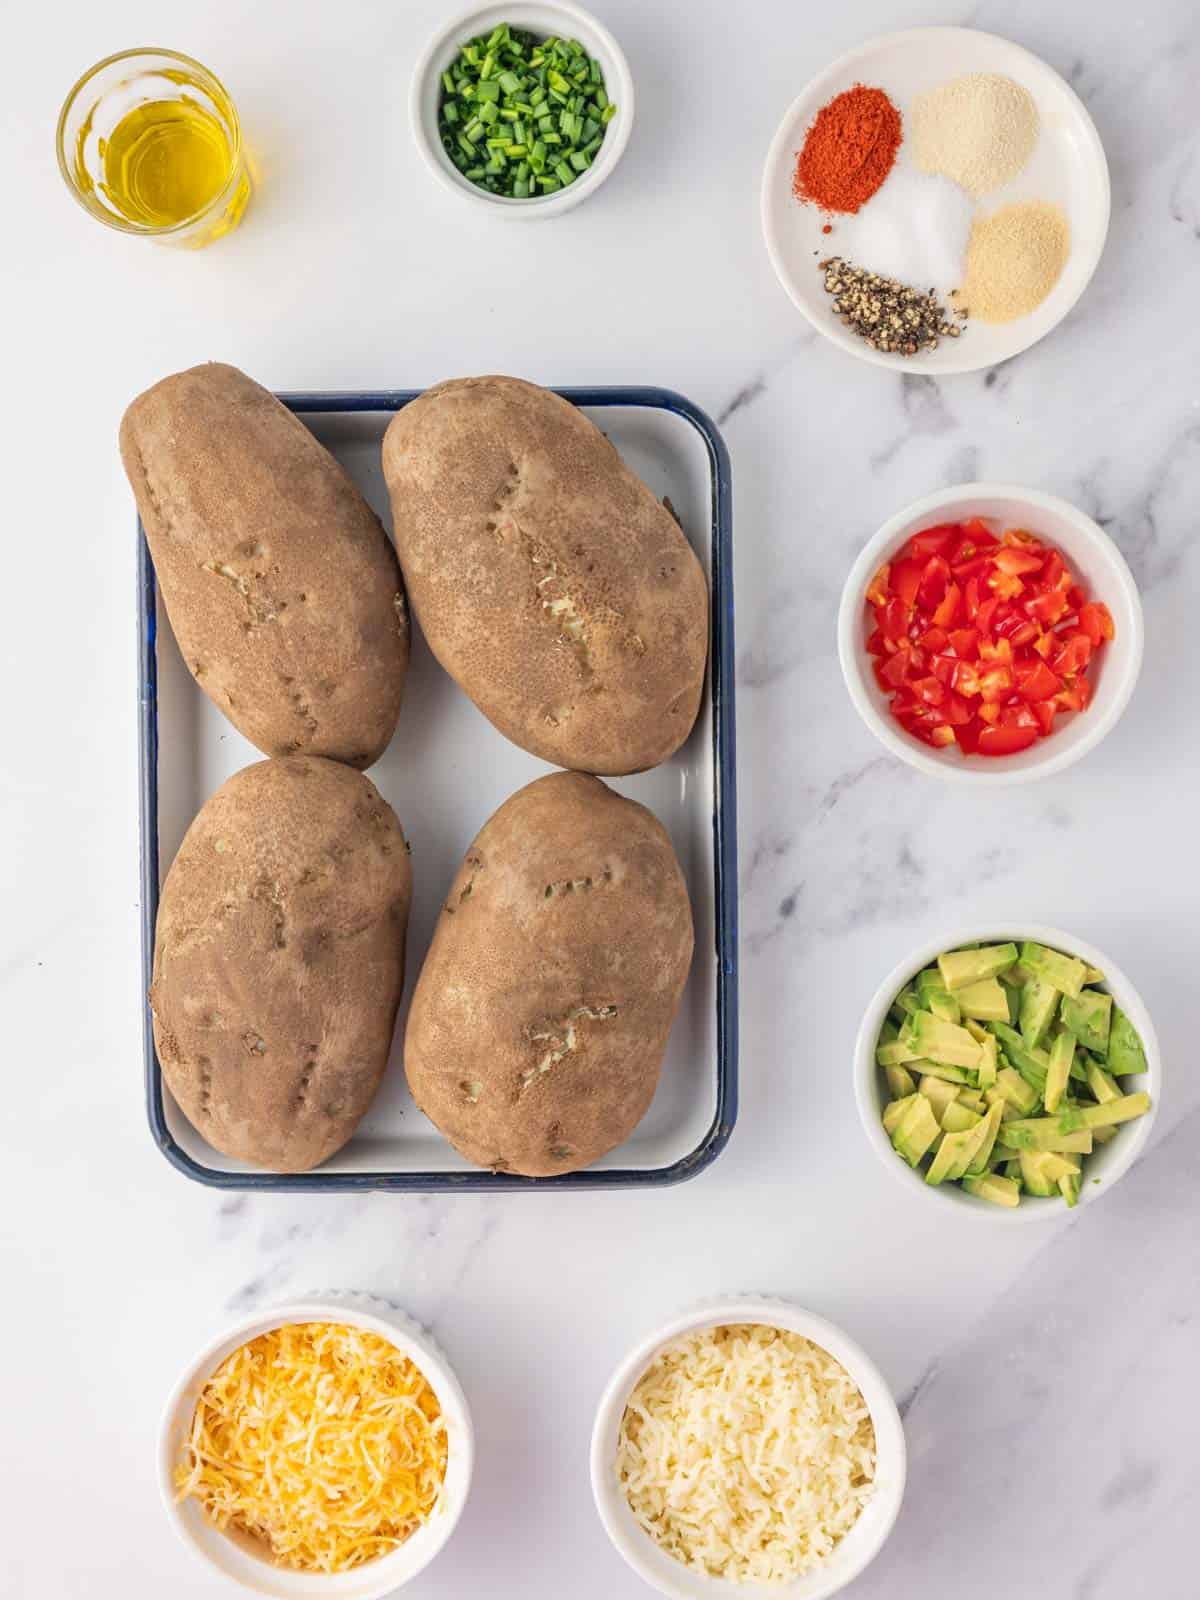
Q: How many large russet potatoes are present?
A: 4